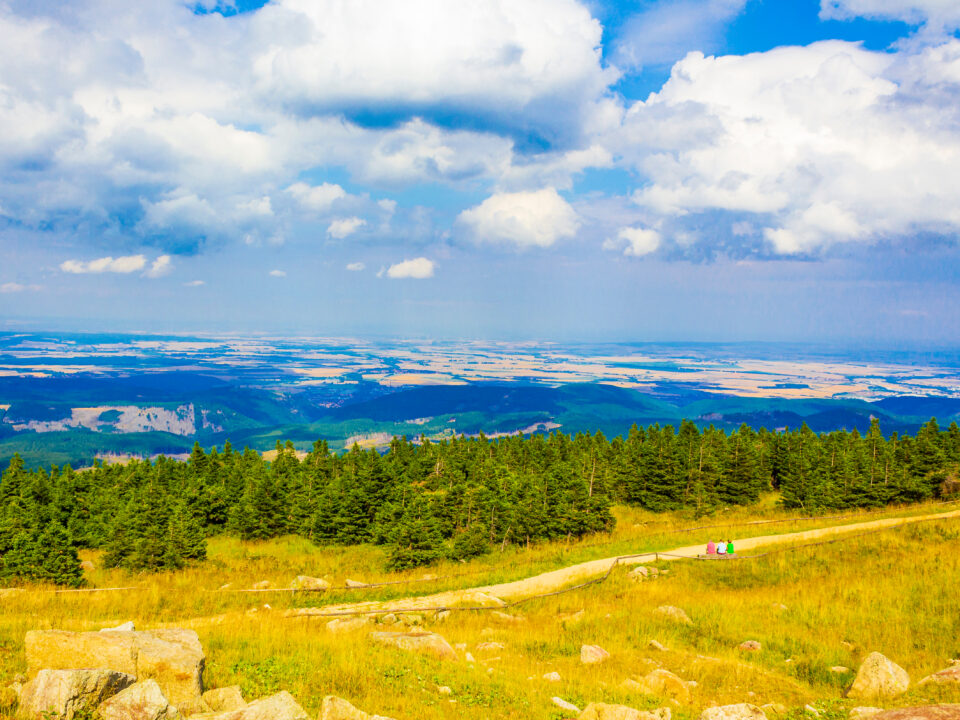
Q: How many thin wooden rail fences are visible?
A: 2